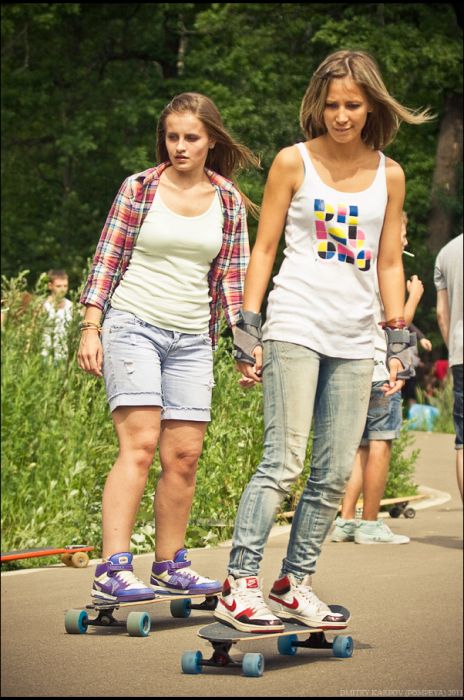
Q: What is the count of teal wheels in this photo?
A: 7